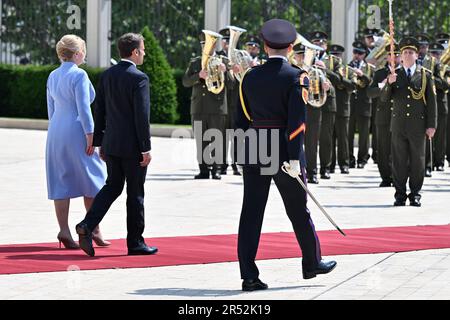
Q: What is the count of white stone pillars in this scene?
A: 3